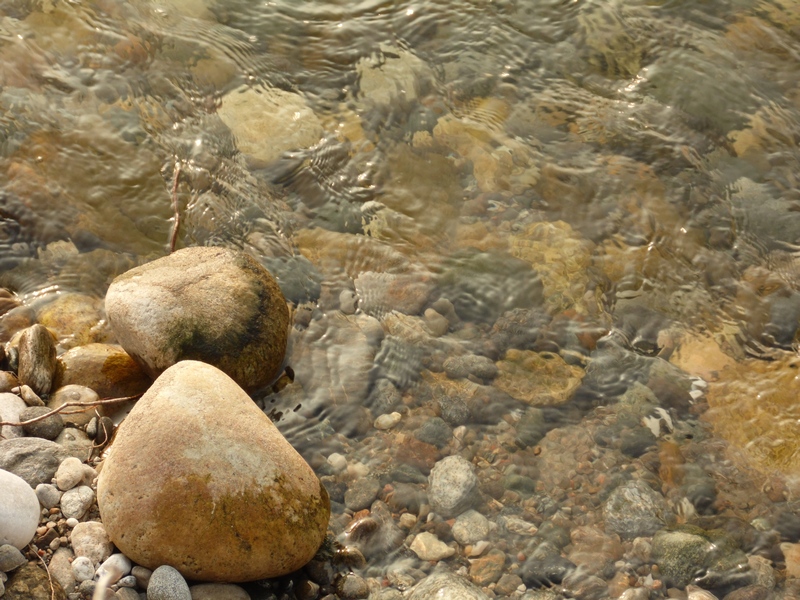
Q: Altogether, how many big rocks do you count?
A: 2